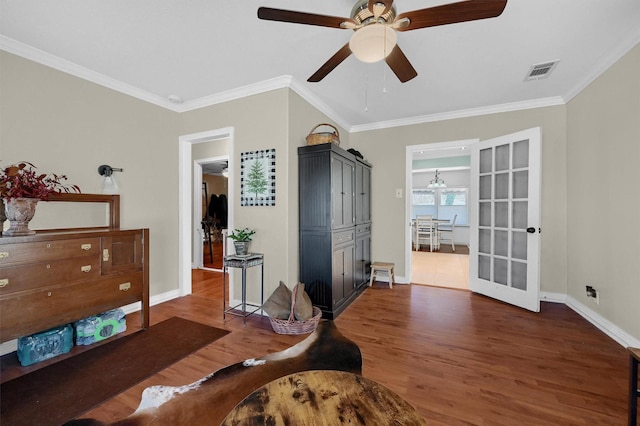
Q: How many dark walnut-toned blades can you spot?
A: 5